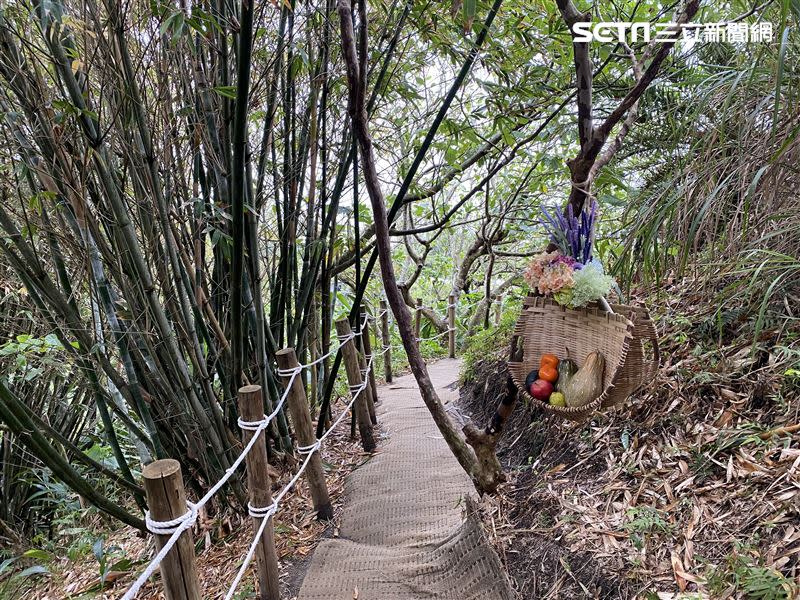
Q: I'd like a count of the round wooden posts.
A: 10